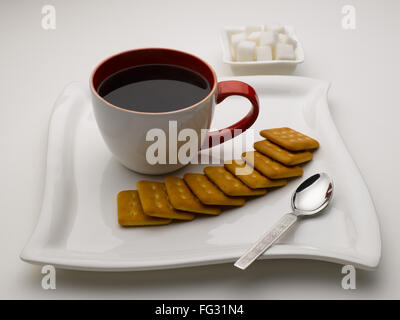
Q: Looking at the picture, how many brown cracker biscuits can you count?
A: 9